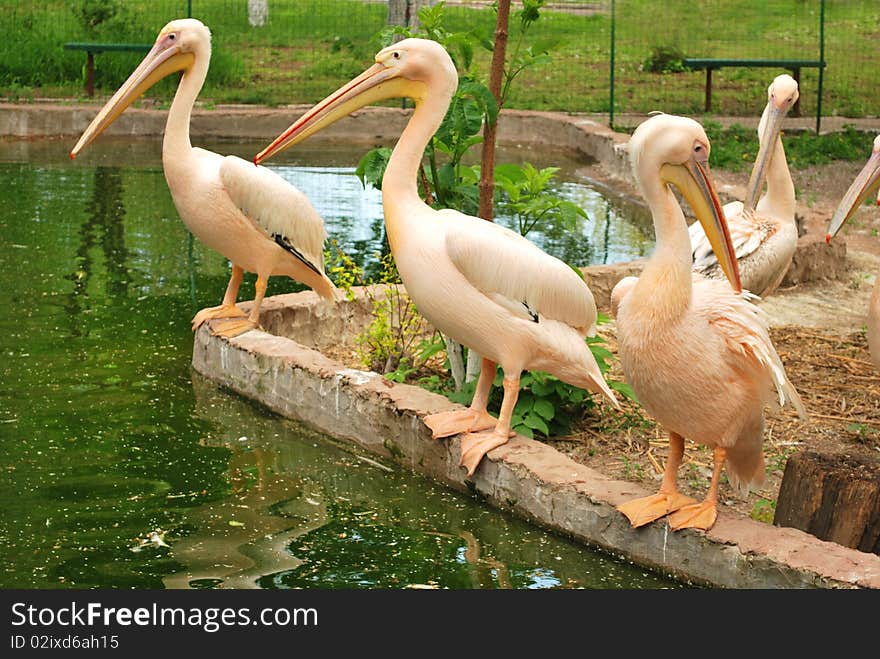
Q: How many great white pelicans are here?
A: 5